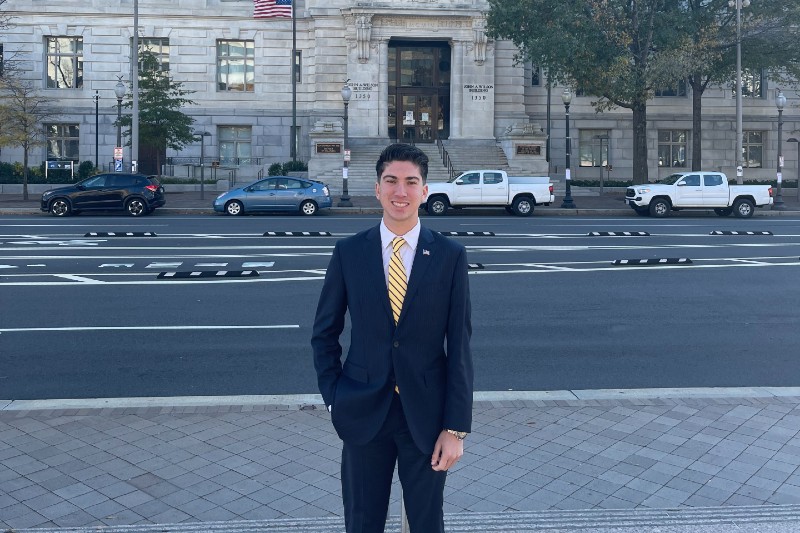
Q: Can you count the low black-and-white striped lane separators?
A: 8